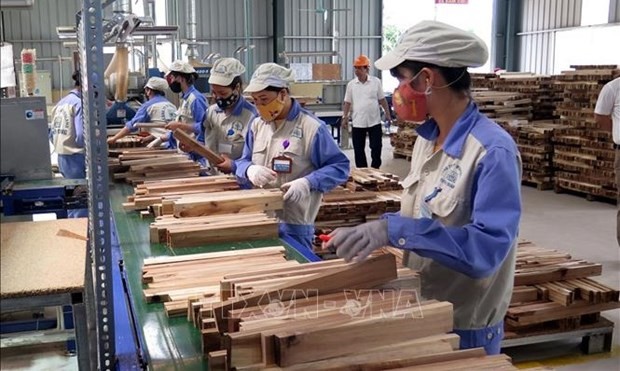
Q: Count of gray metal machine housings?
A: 1